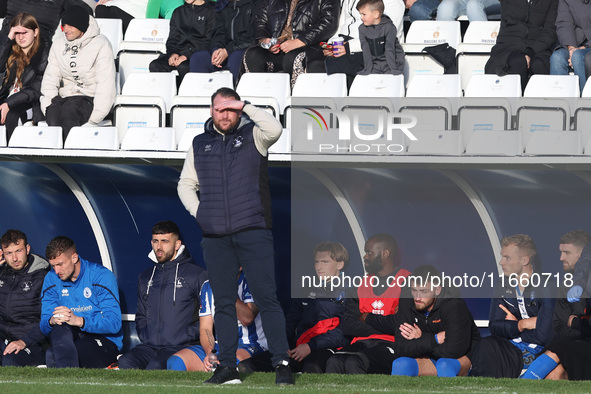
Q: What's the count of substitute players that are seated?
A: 9